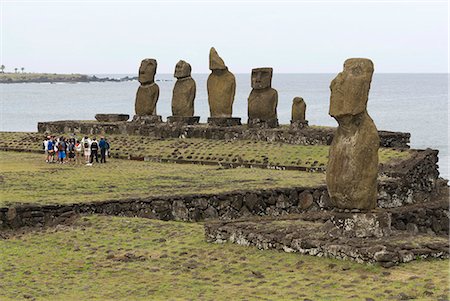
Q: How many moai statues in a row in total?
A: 5